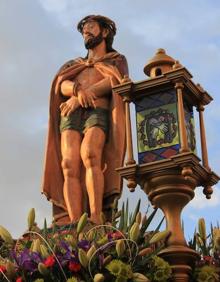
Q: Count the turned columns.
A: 3